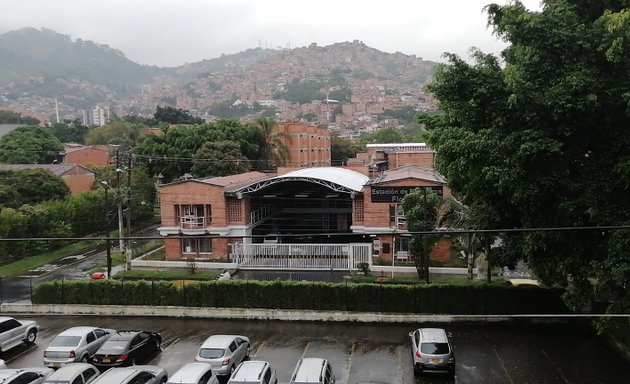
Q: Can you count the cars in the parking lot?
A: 12